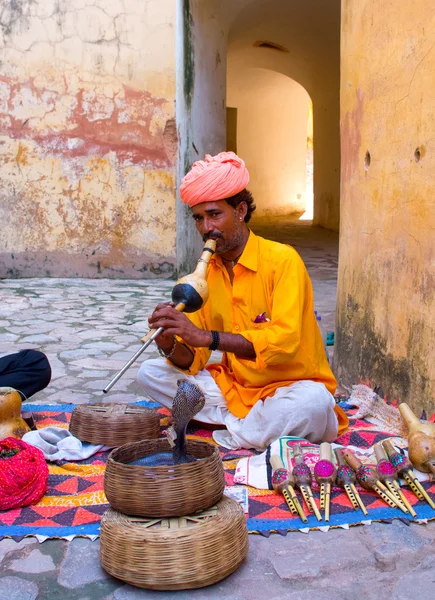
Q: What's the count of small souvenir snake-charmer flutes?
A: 7